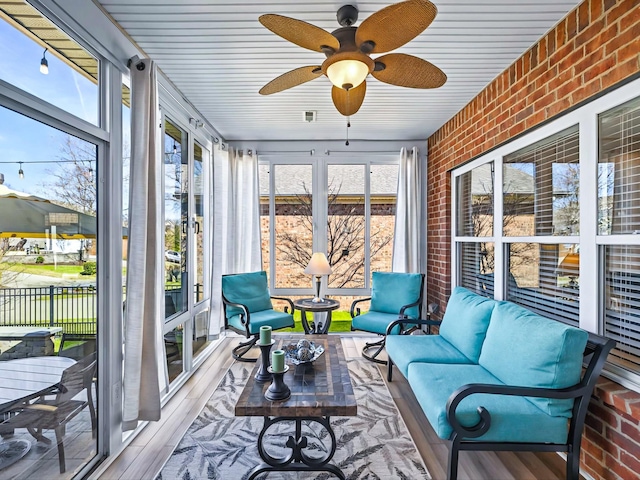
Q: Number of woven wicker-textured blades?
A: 5